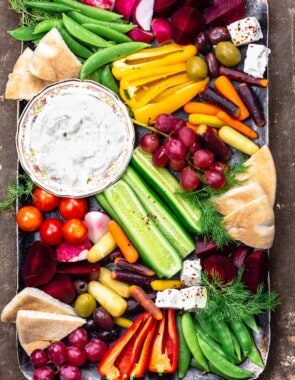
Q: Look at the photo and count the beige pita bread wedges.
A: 8